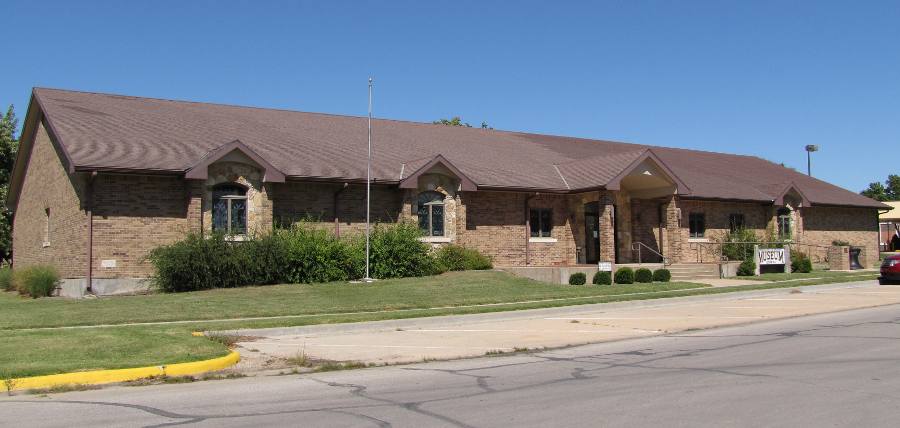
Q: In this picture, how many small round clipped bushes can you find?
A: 5